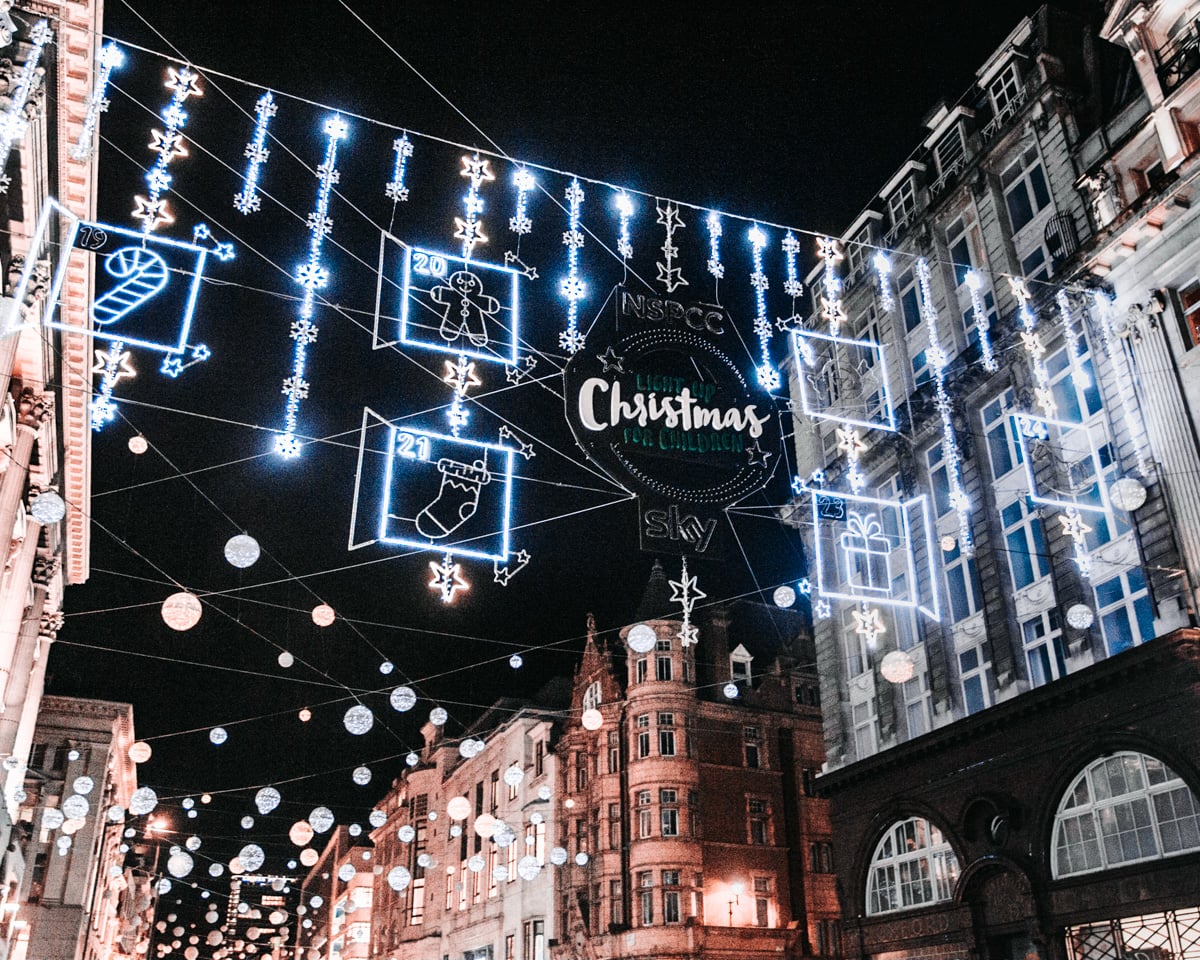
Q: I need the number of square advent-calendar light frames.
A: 6